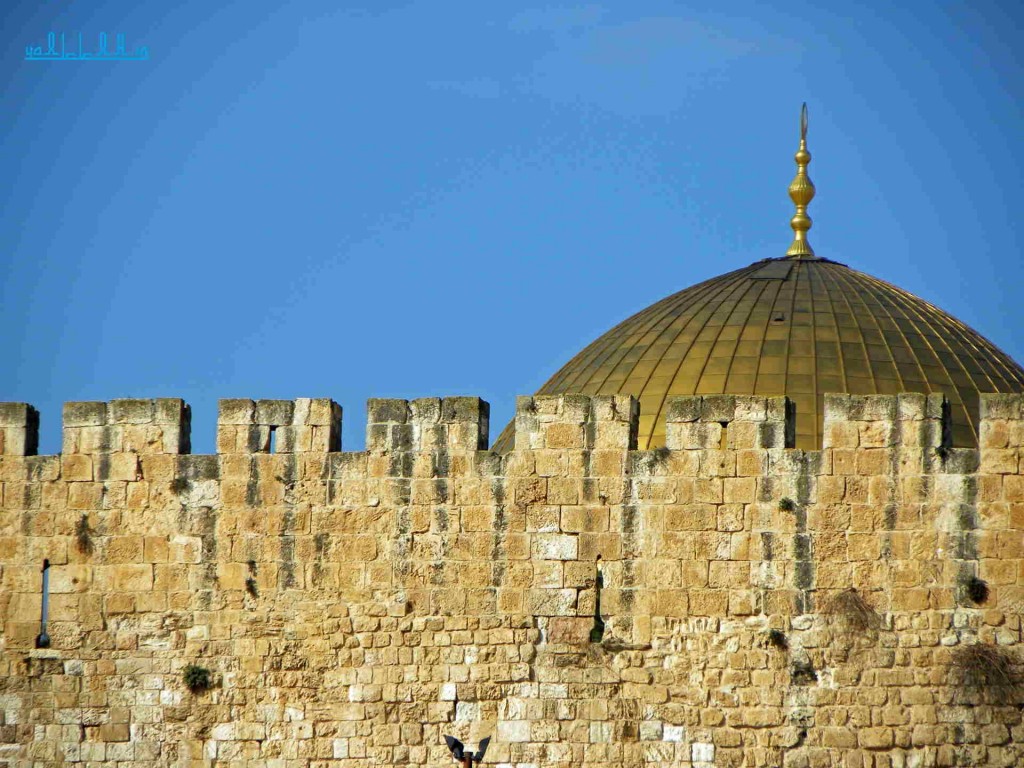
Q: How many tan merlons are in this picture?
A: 8